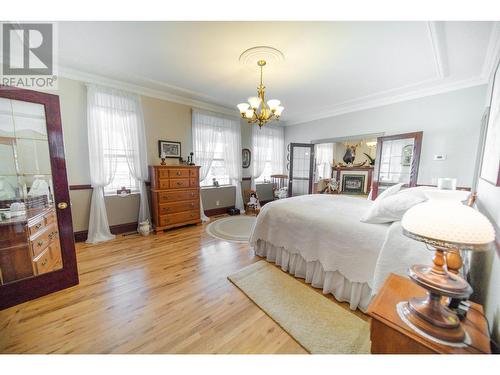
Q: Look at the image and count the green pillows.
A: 0